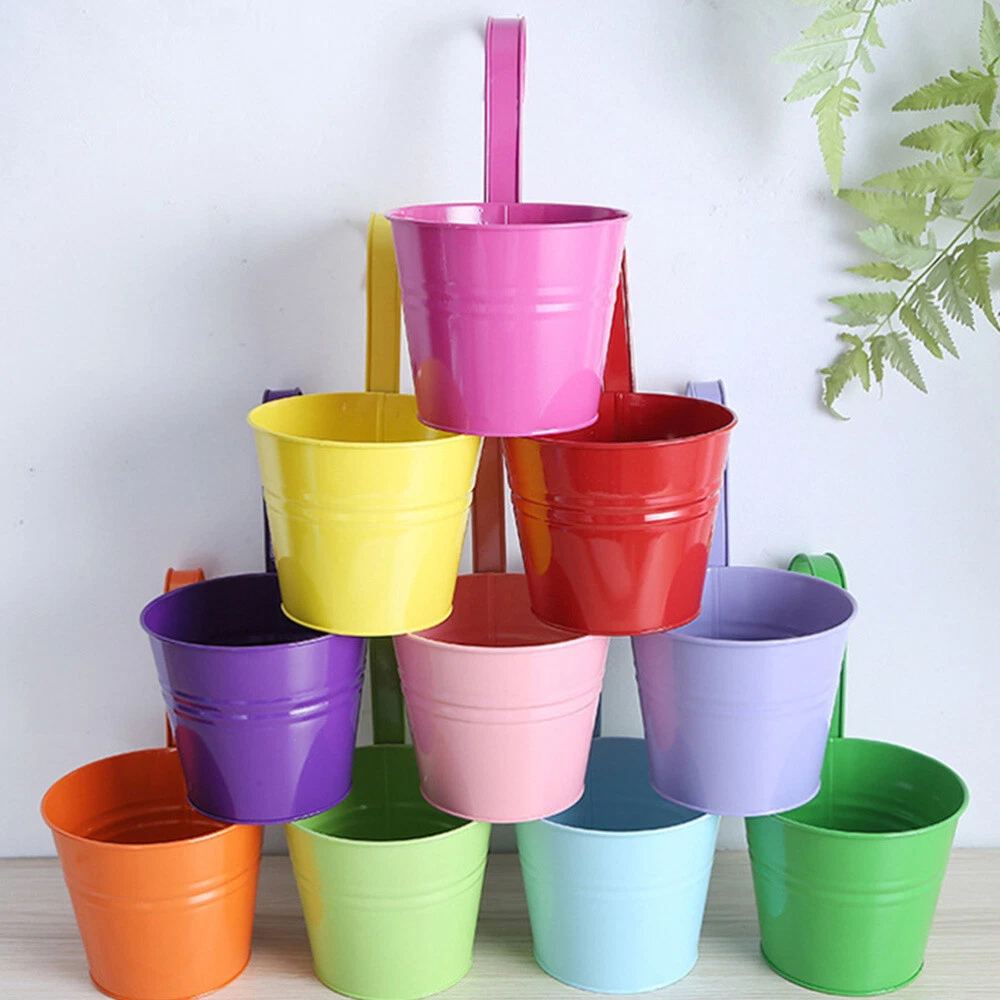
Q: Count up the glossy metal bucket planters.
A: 10